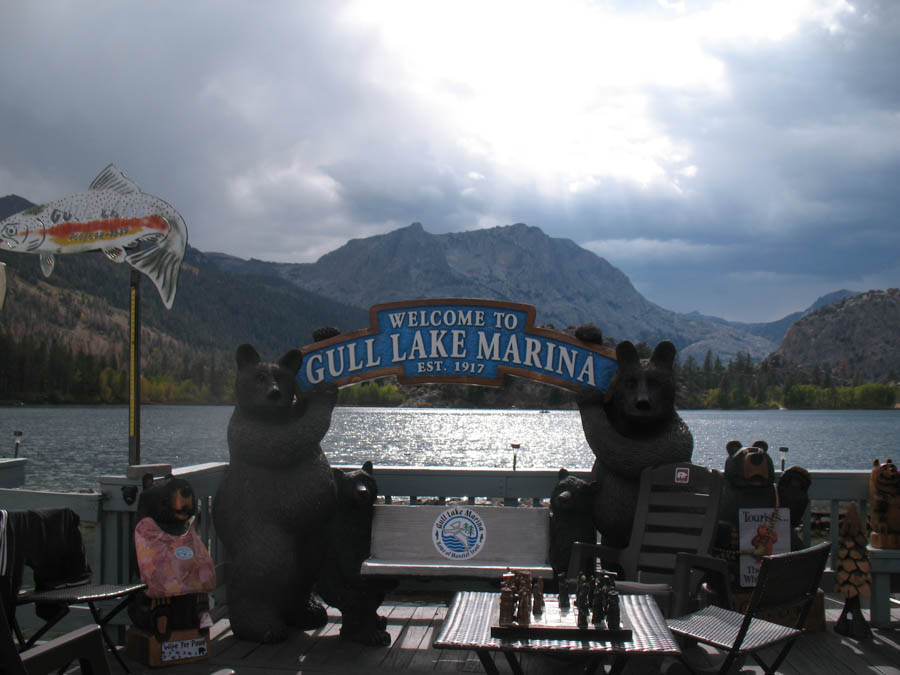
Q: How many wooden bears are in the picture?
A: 7